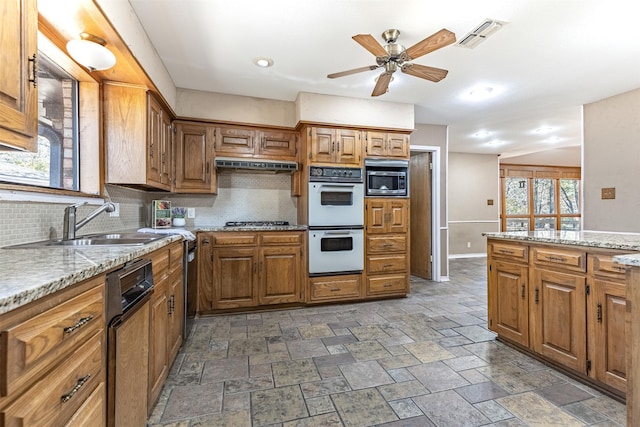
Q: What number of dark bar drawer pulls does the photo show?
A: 9